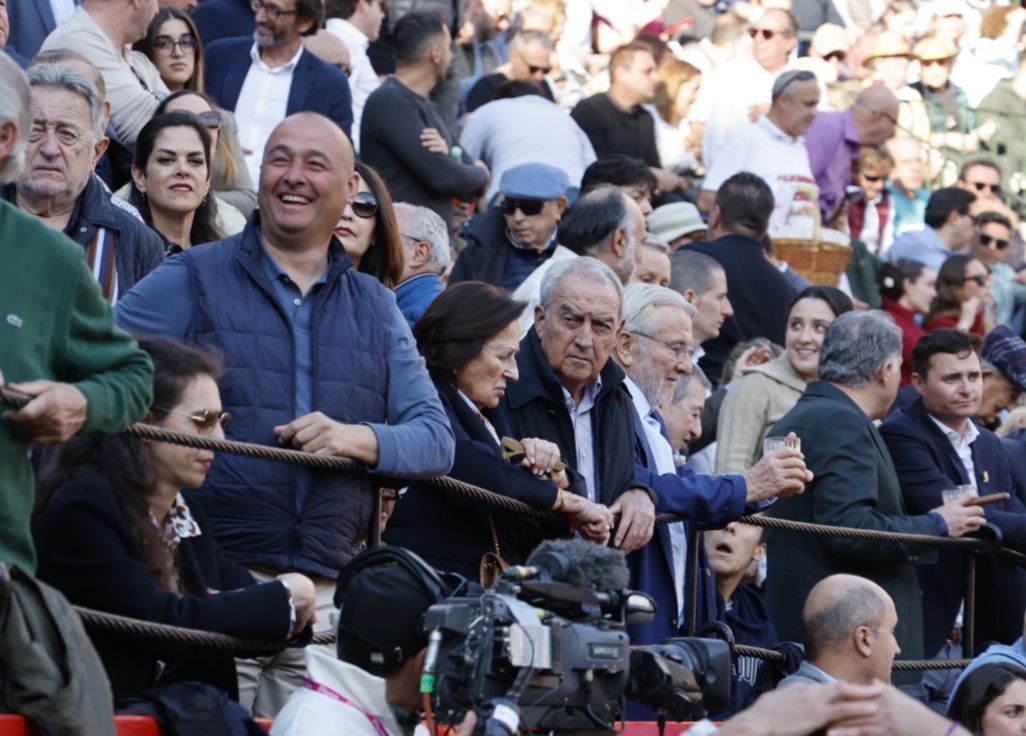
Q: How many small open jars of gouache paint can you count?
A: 0